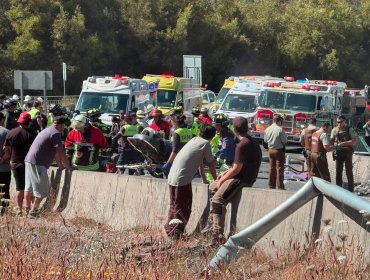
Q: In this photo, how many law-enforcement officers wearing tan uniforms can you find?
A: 4